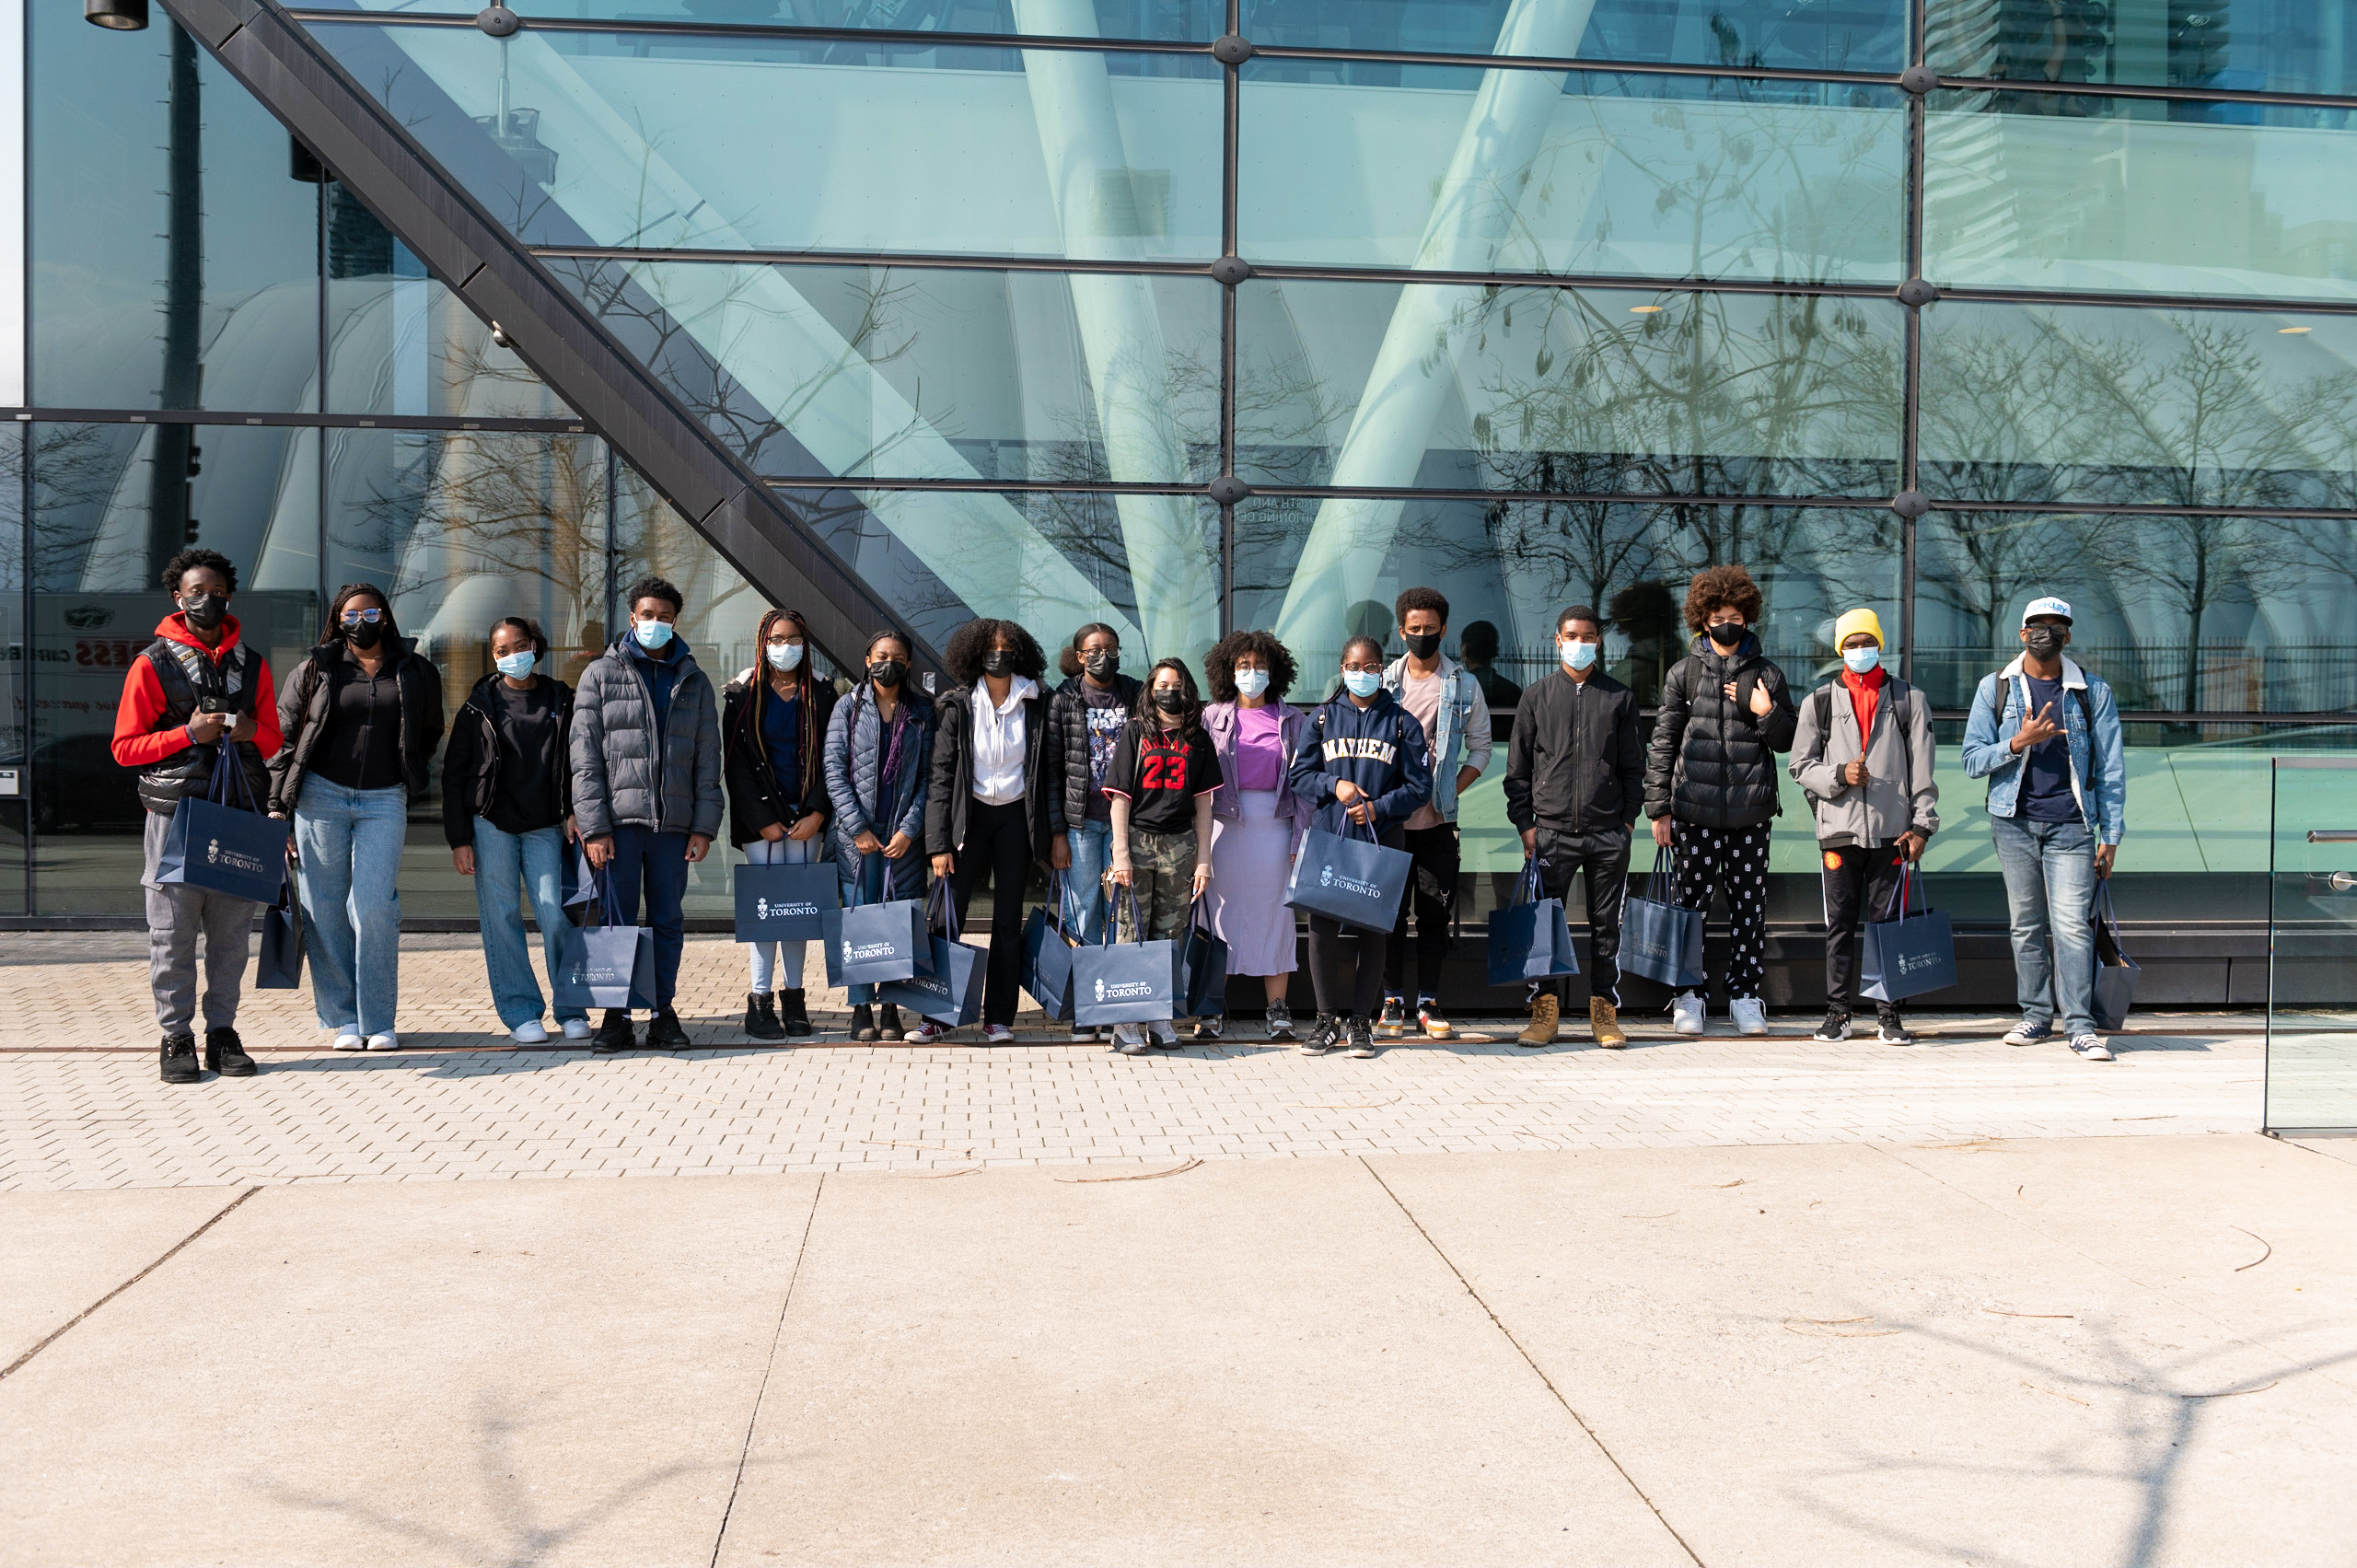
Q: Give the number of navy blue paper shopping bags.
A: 15